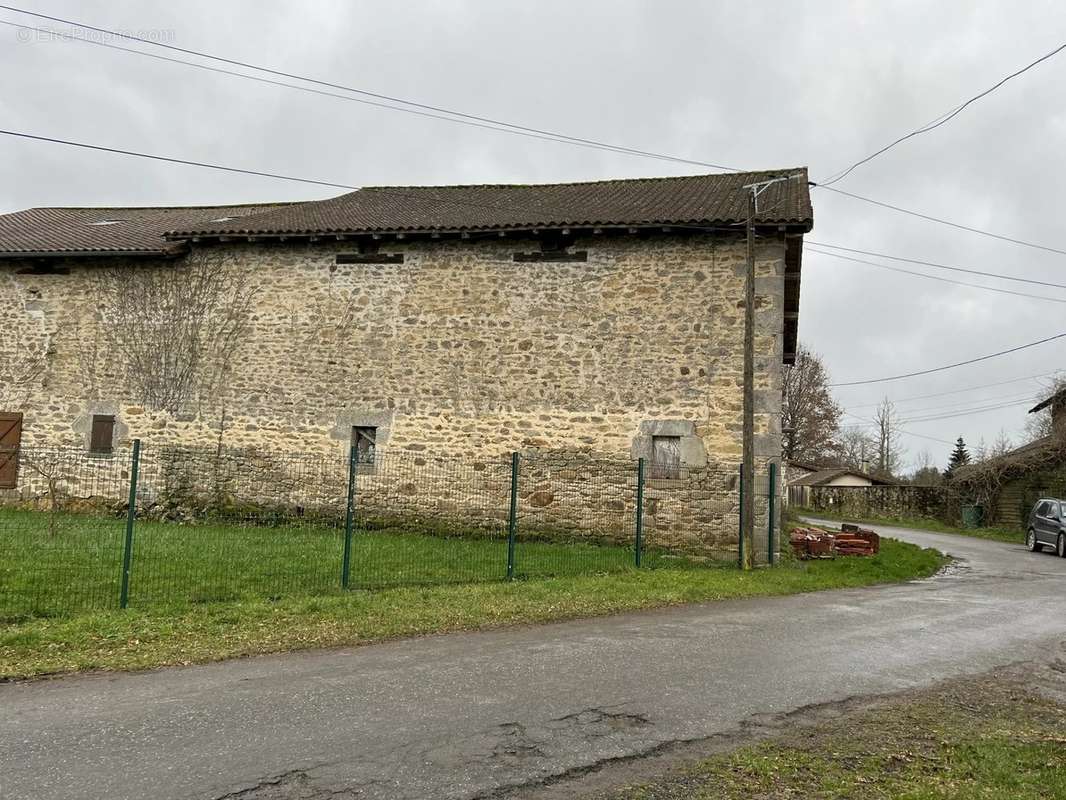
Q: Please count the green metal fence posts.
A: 6